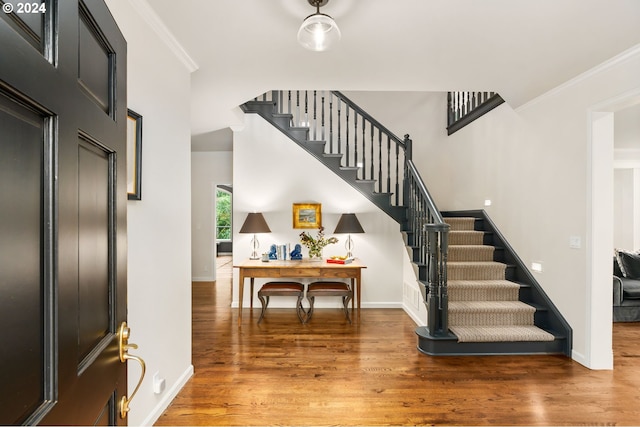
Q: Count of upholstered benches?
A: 2